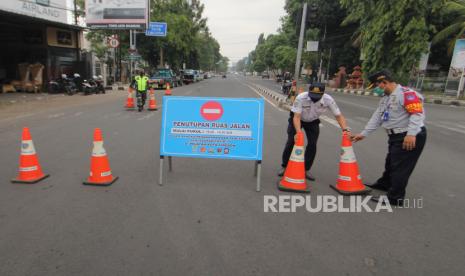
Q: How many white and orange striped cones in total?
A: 7